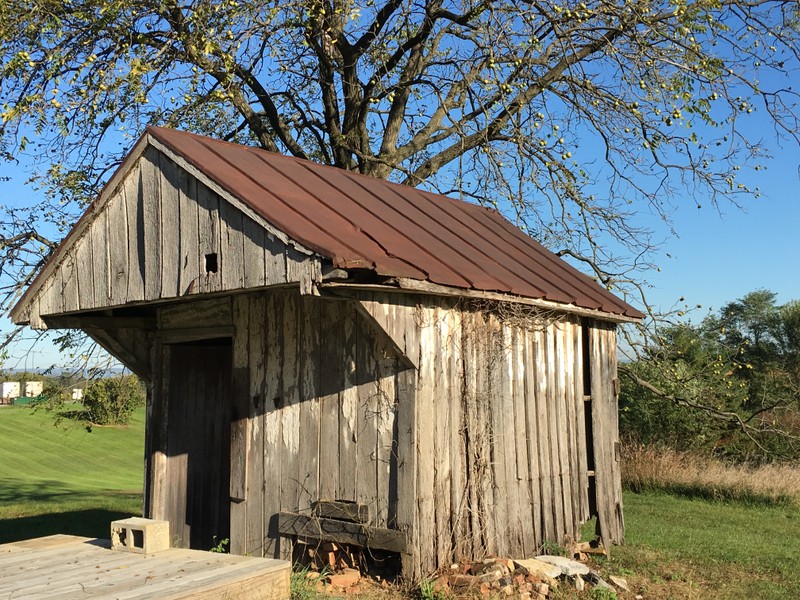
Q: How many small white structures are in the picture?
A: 3